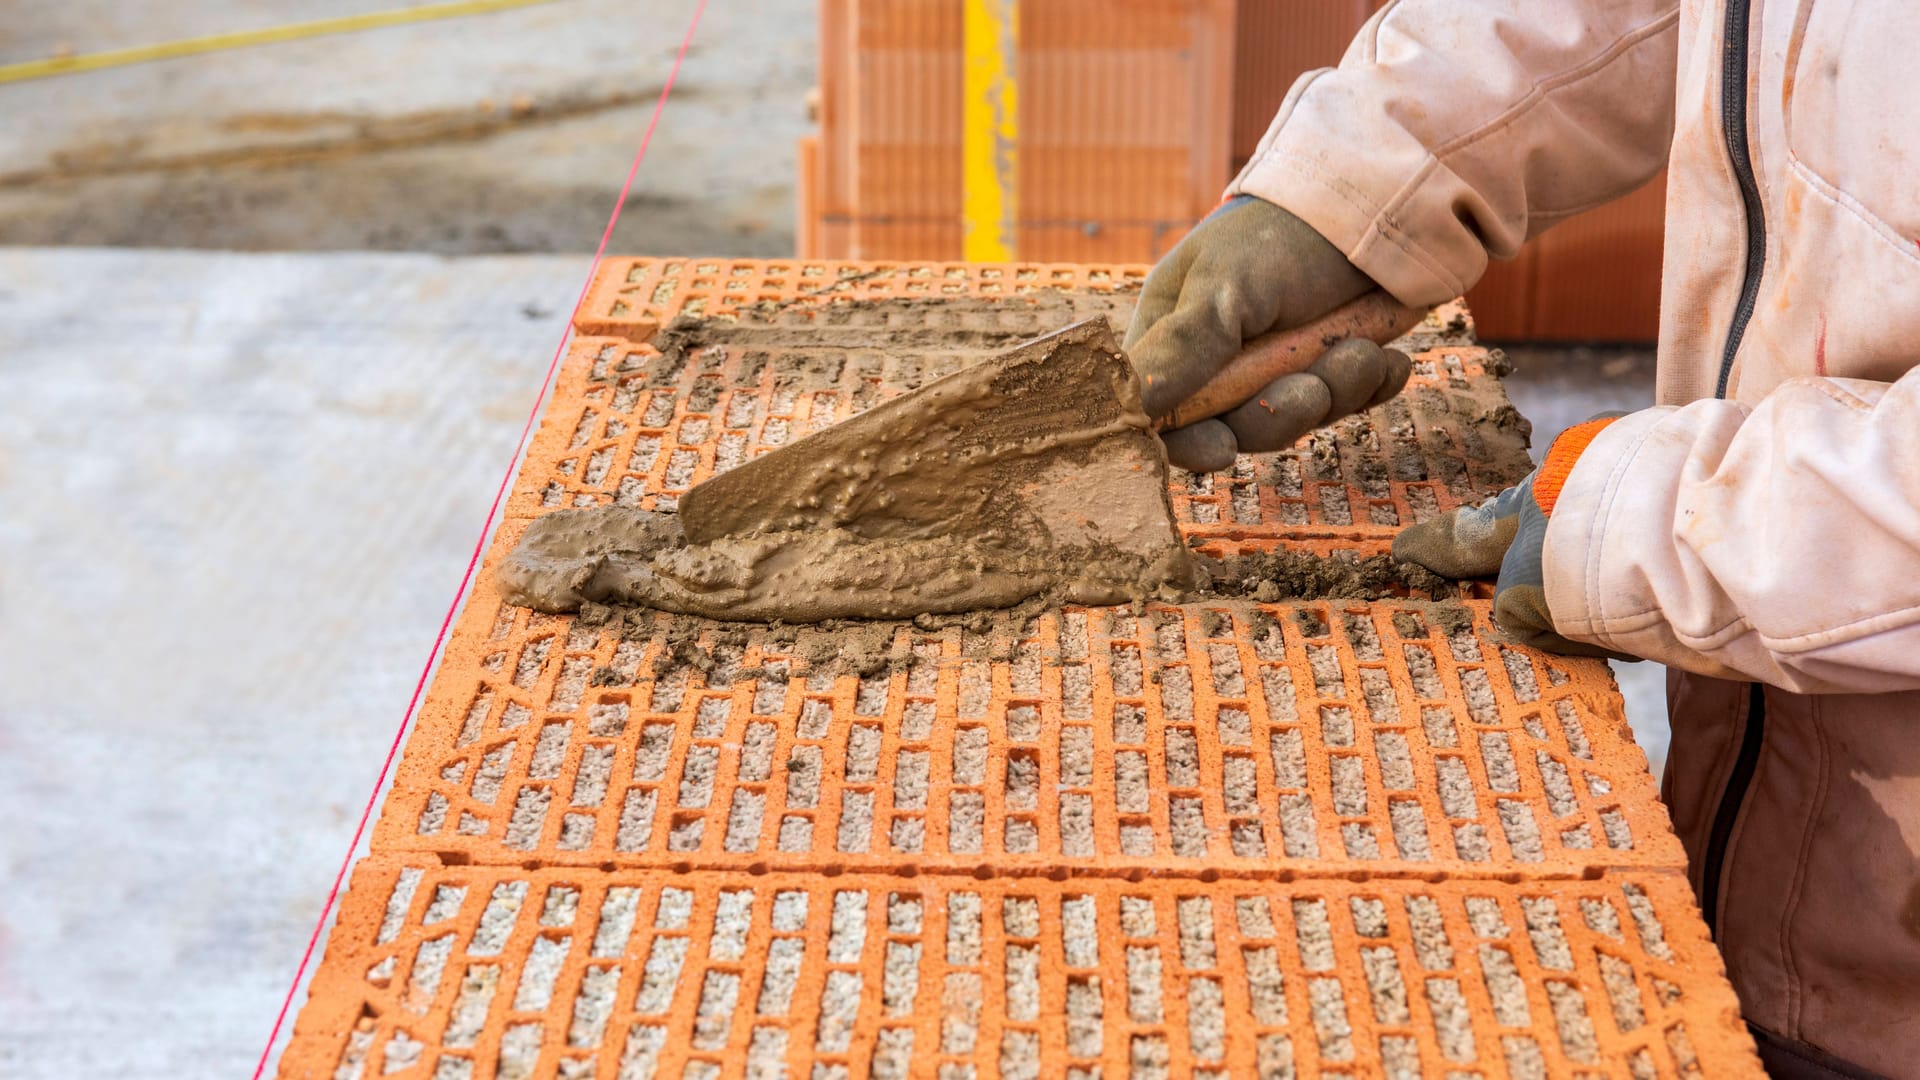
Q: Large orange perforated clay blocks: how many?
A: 4